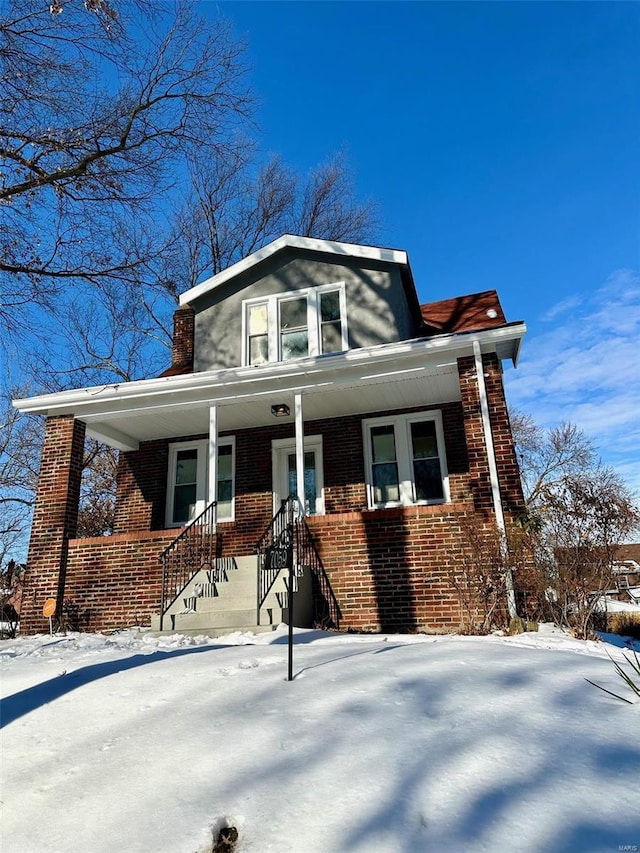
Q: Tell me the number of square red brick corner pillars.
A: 2